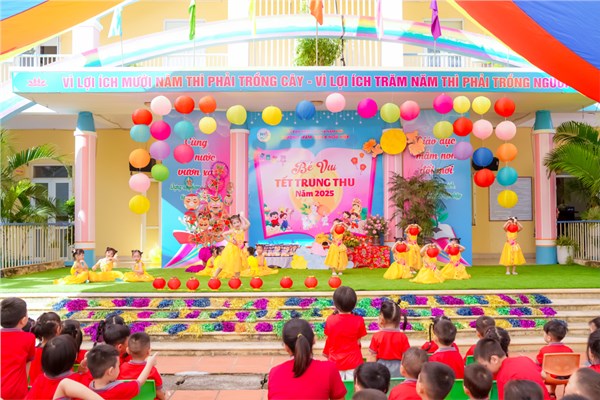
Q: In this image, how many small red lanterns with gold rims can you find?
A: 15